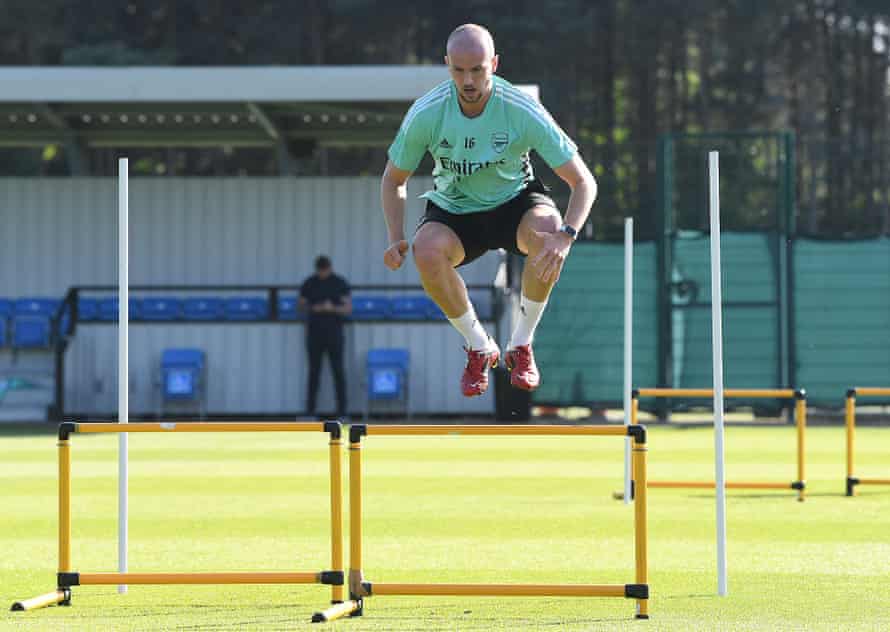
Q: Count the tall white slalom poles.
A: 3